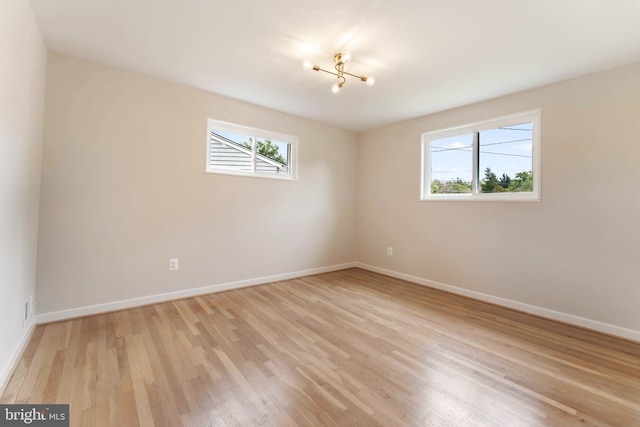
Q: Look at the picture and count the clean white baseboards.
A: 3